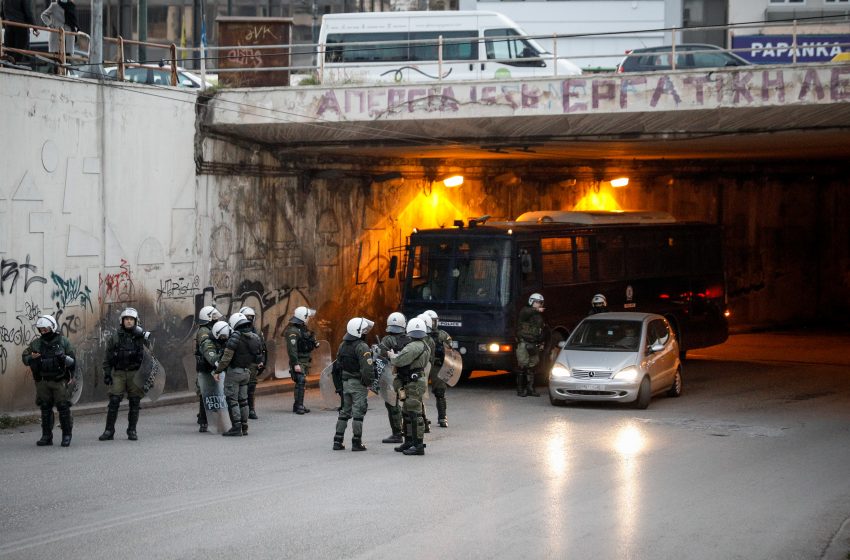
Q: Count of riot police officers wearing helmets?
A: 14